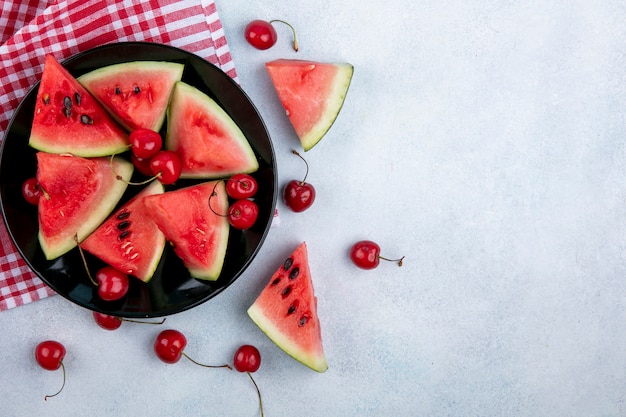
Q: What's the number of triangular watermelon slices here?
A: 8